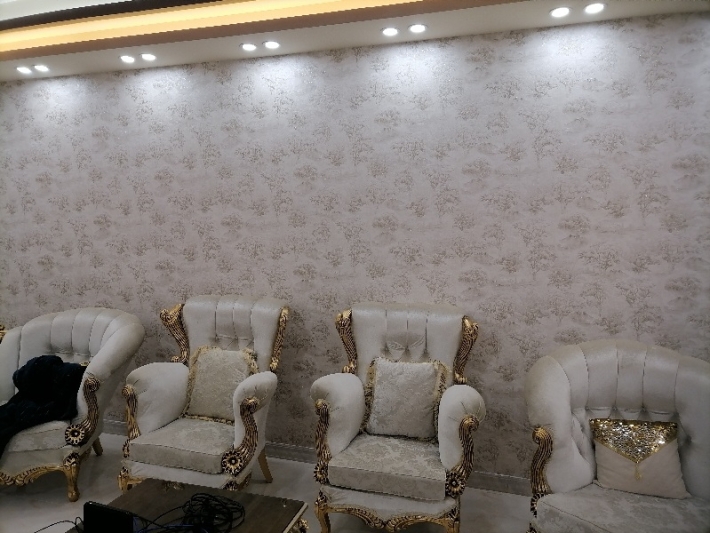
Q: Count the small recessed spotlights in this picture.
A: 10